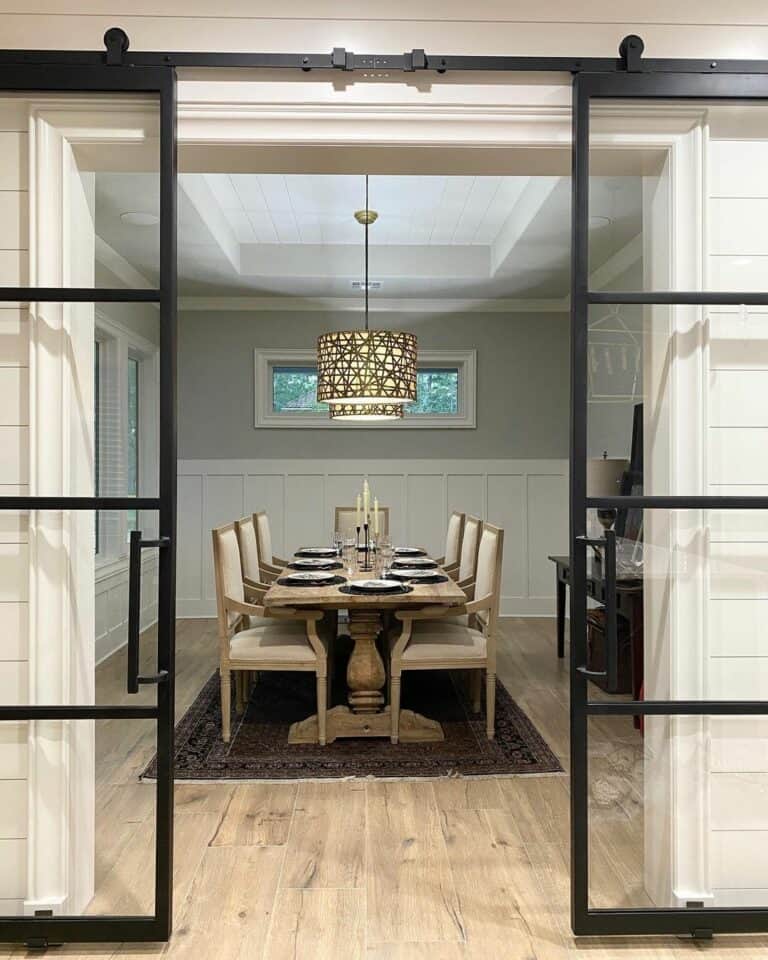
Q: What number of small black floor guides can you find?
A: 2